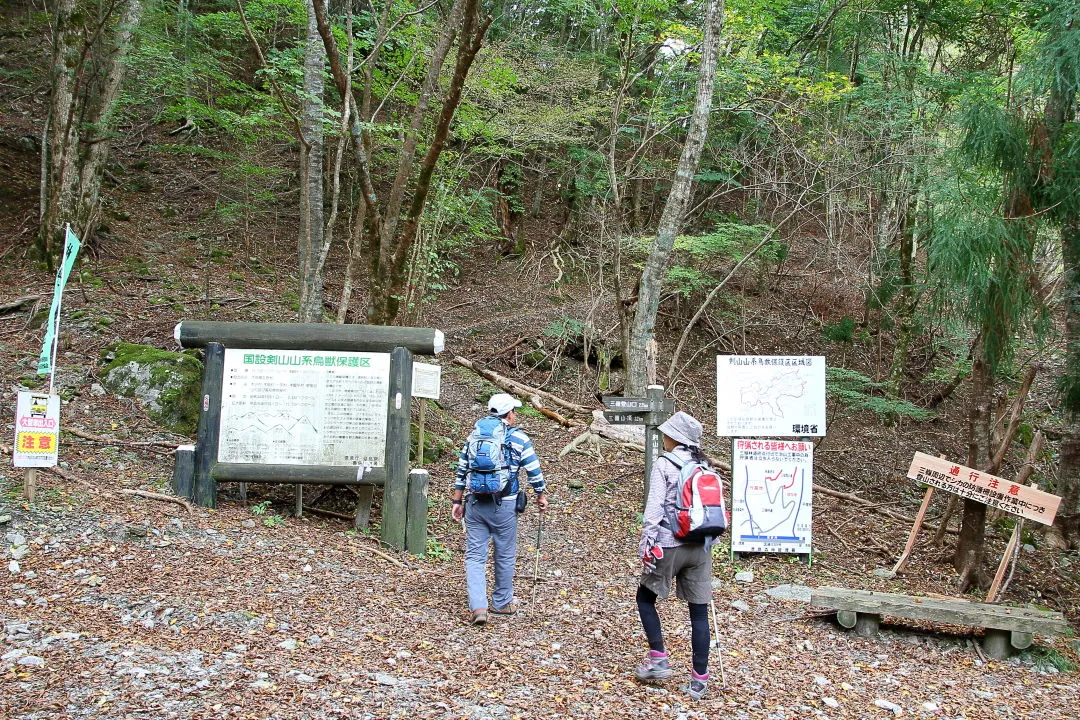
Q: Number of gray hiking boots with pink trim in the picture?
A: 2